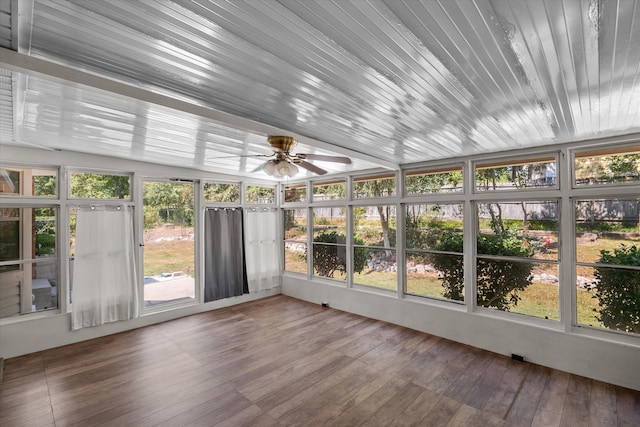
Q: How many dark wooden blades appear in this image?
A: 2